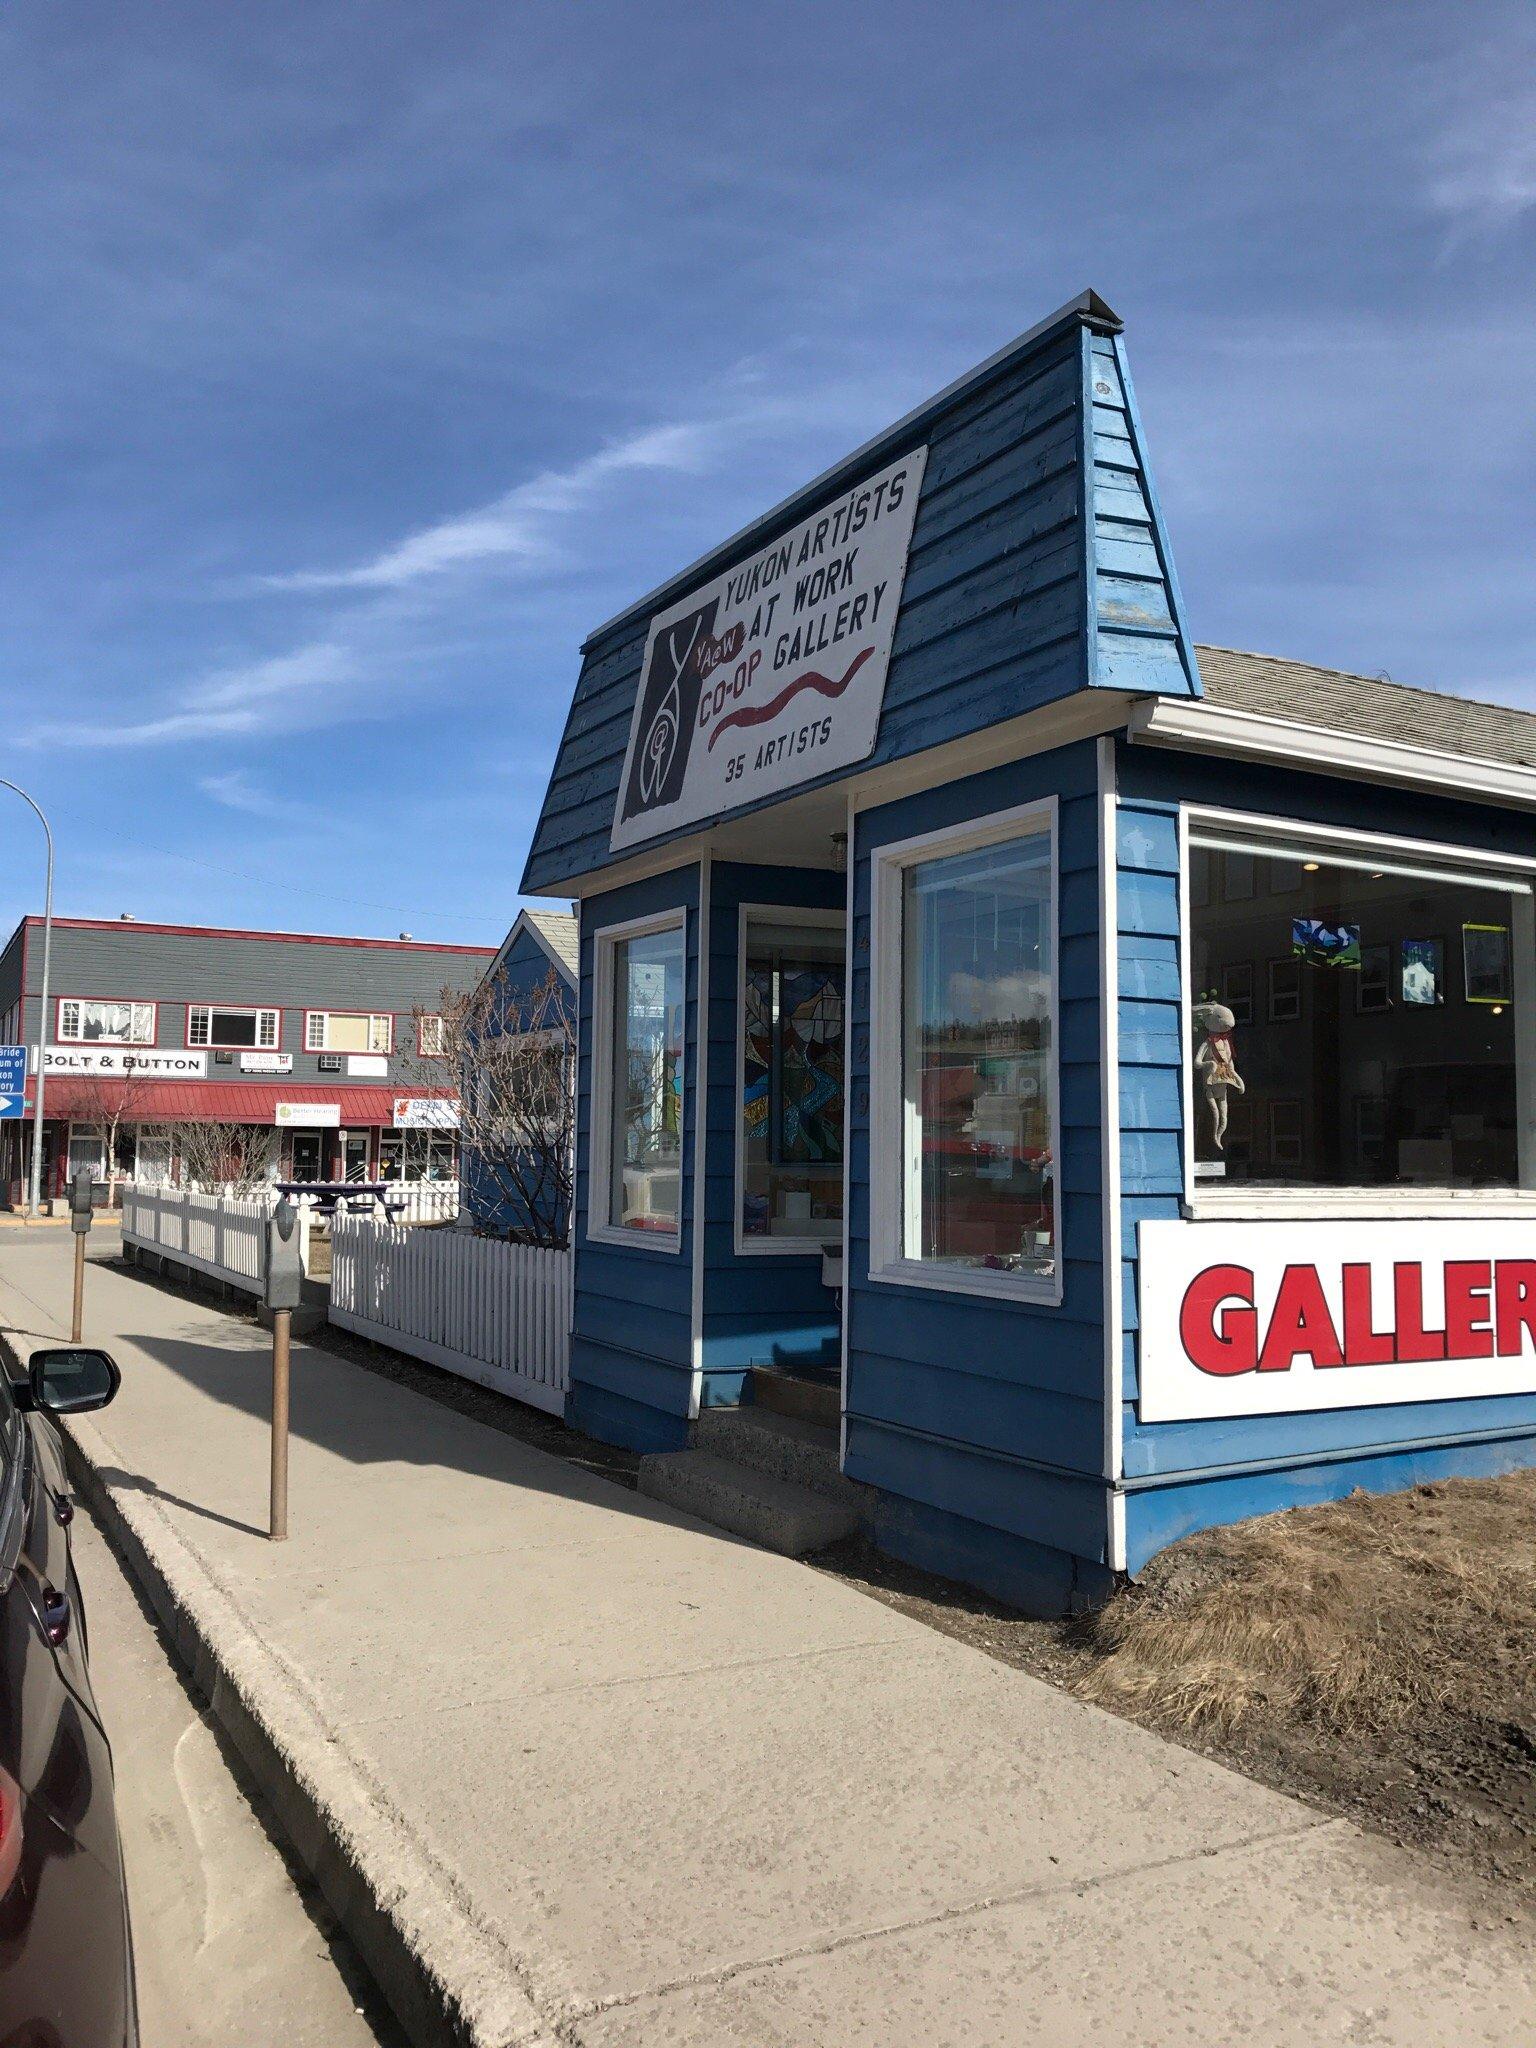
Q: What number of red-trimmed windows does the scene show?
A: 4